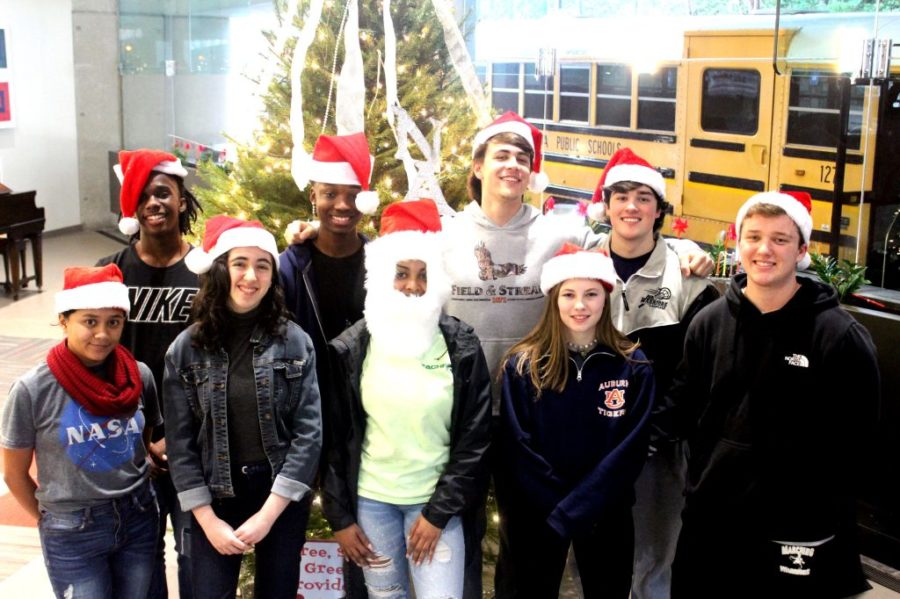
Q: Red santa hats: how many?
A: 9